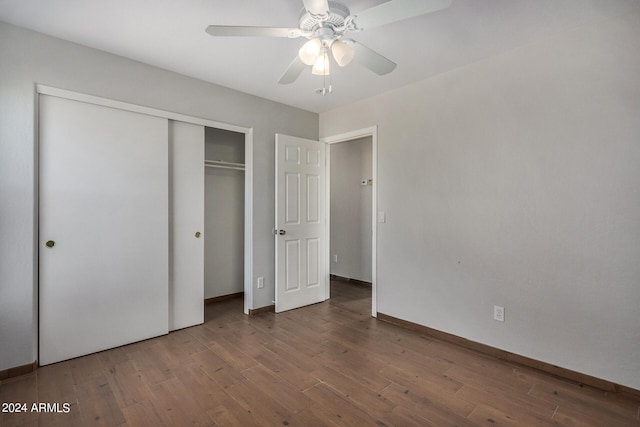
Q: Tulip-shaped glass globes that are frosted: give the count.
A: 3